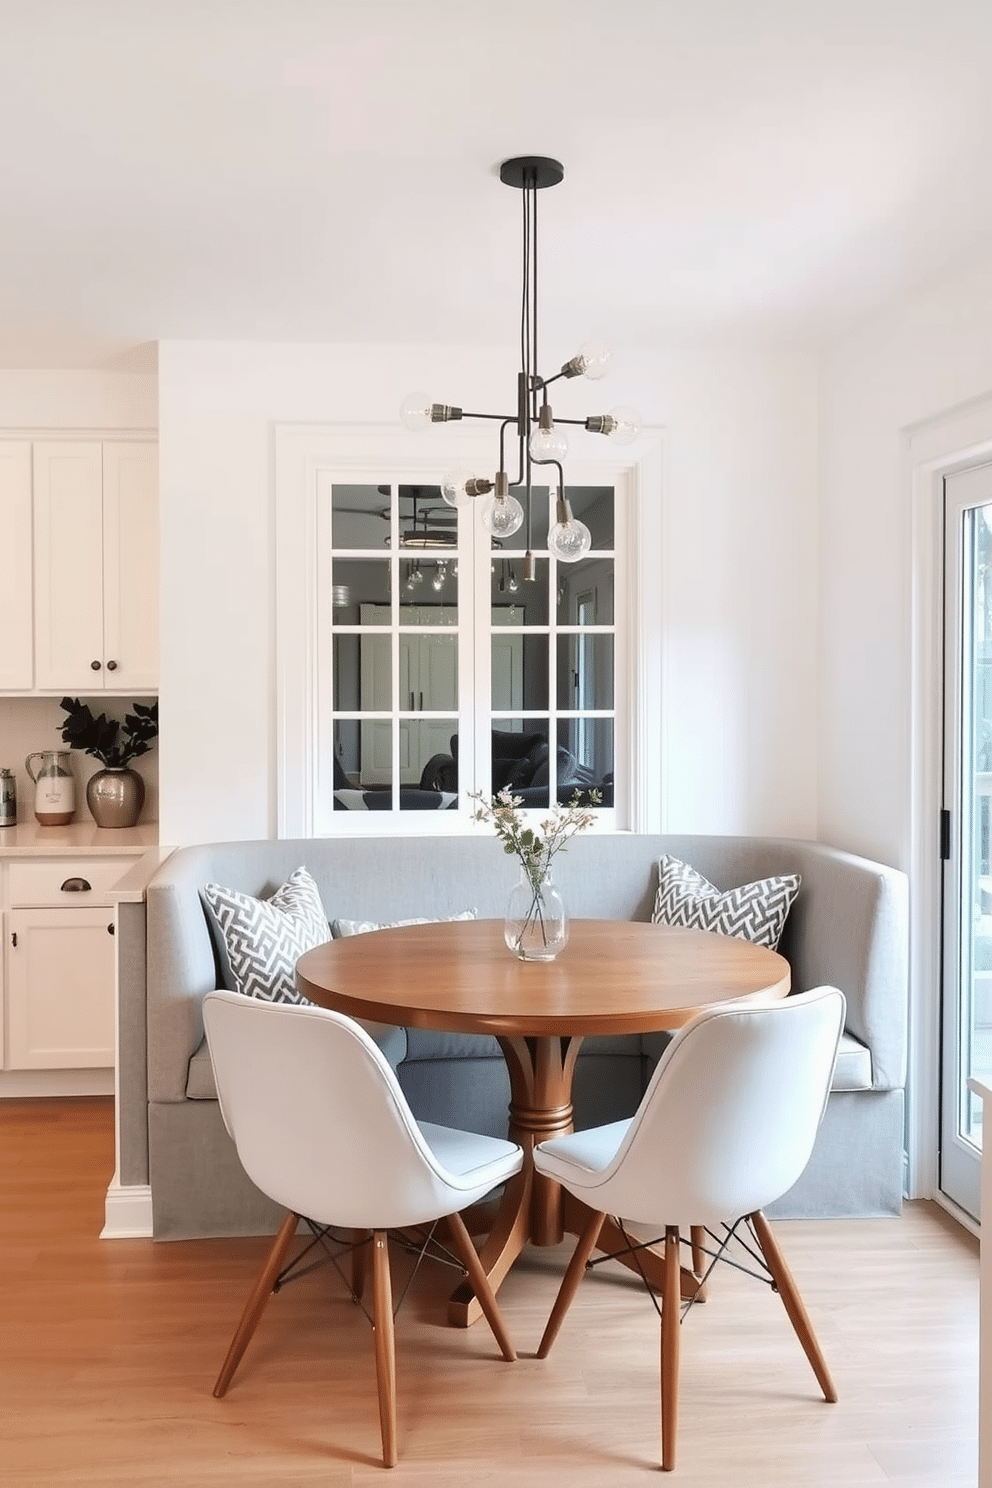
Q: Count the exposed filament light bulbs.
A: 7